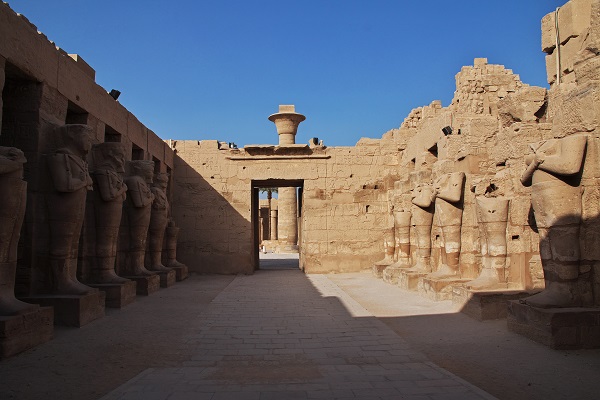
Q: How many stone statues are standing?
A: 12